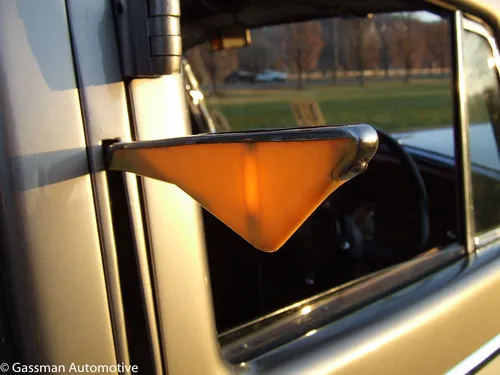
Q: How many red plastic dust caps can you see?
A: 0